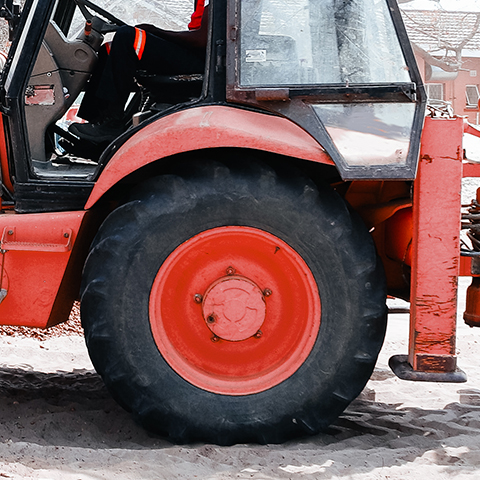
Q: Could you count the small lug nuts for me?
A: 5